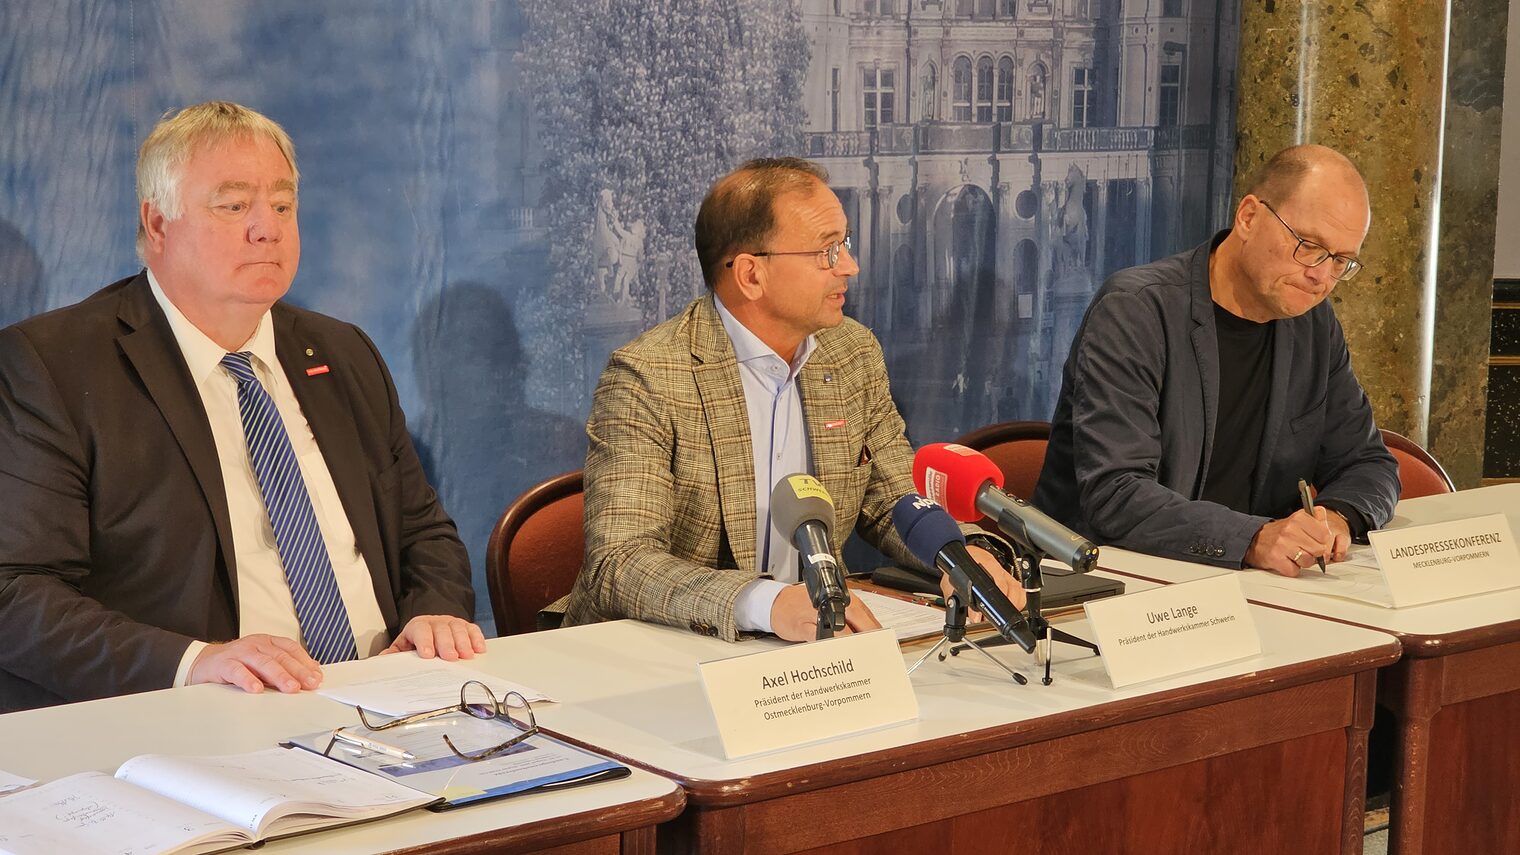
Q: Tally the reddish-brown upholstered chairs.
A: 3